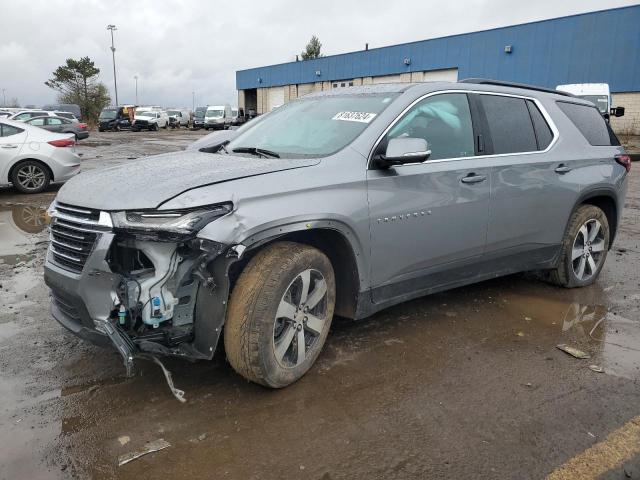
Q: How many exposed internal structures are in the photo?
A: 1